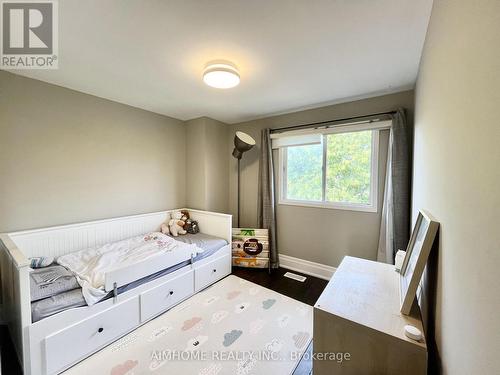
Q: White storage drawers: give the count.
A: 3